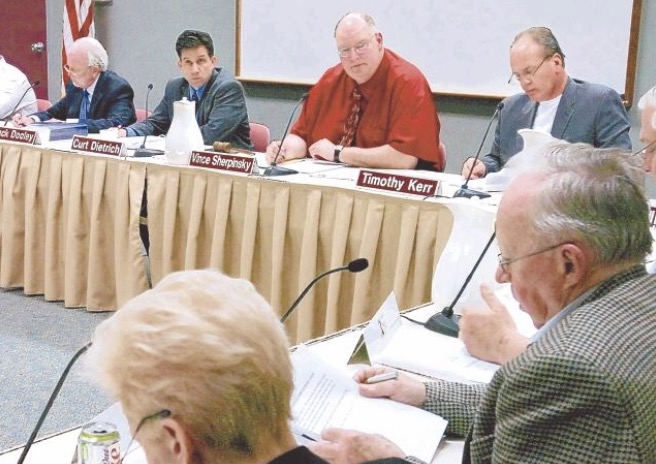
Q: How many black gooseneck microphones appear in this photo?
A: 7